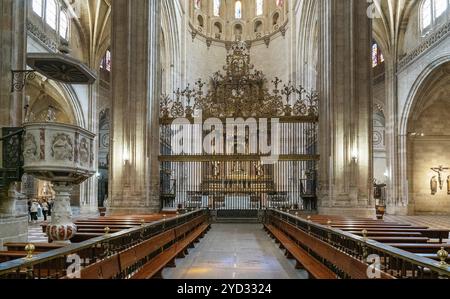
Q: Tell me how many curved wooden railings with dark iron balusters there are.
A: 2